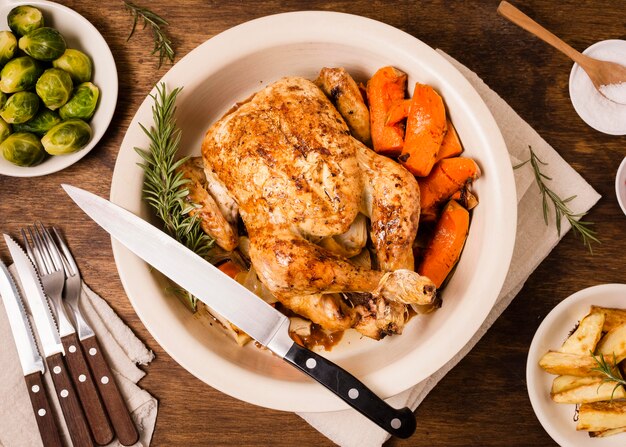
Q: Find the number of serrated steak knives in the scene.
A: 2